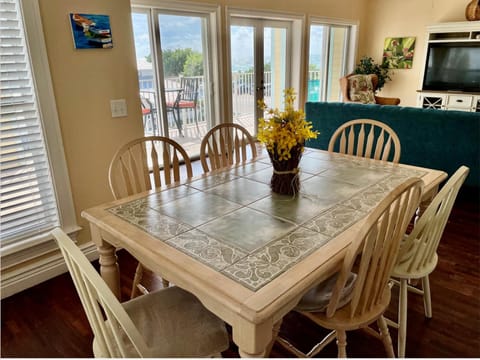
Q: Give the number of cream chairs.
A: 2